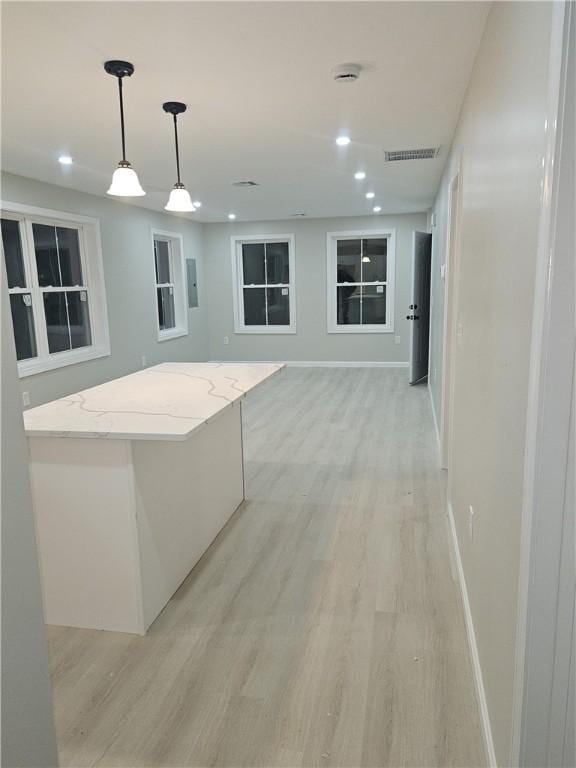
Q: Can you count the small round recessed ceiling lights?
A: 7